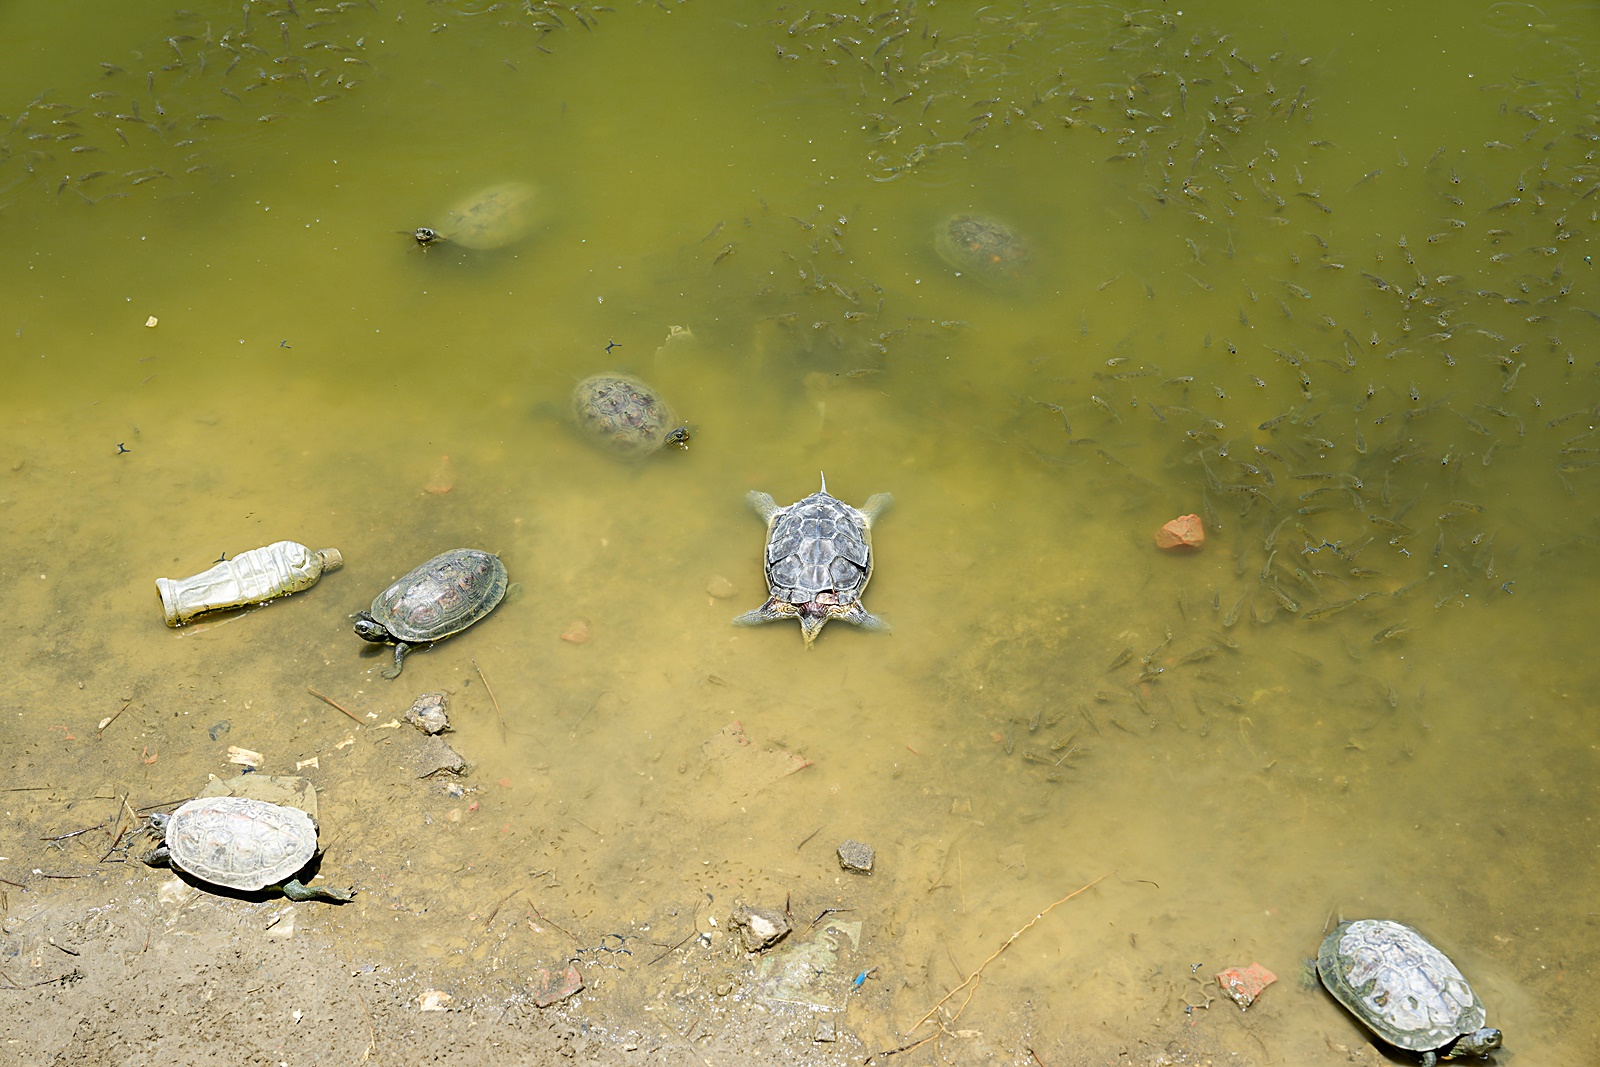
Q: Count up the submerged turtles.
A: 3